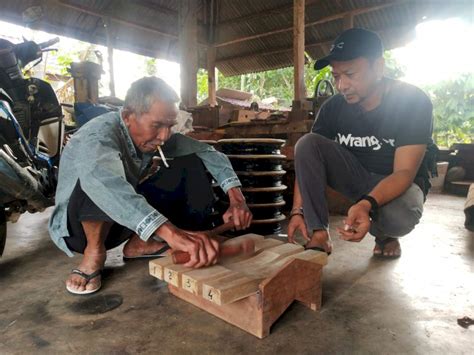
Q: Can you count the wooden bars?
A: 4